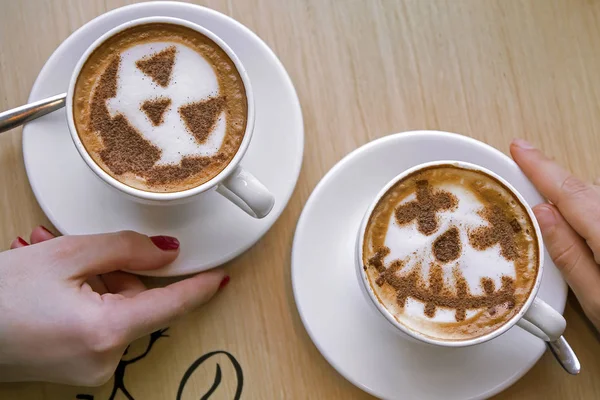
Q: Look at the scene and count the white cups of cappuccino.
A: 2